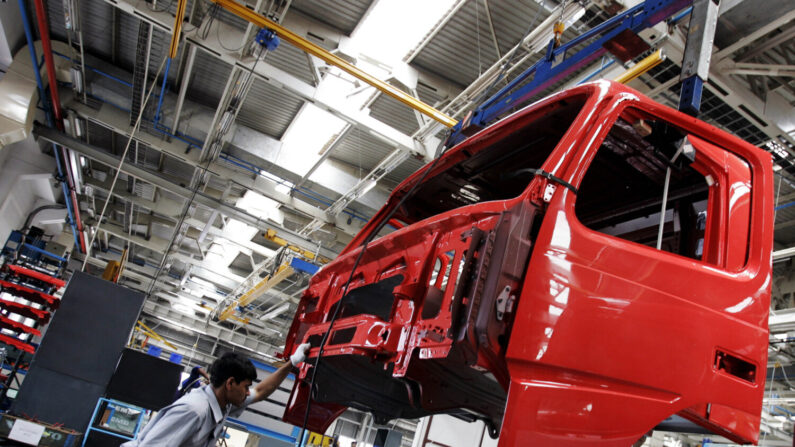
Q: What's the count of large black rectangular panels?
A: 2